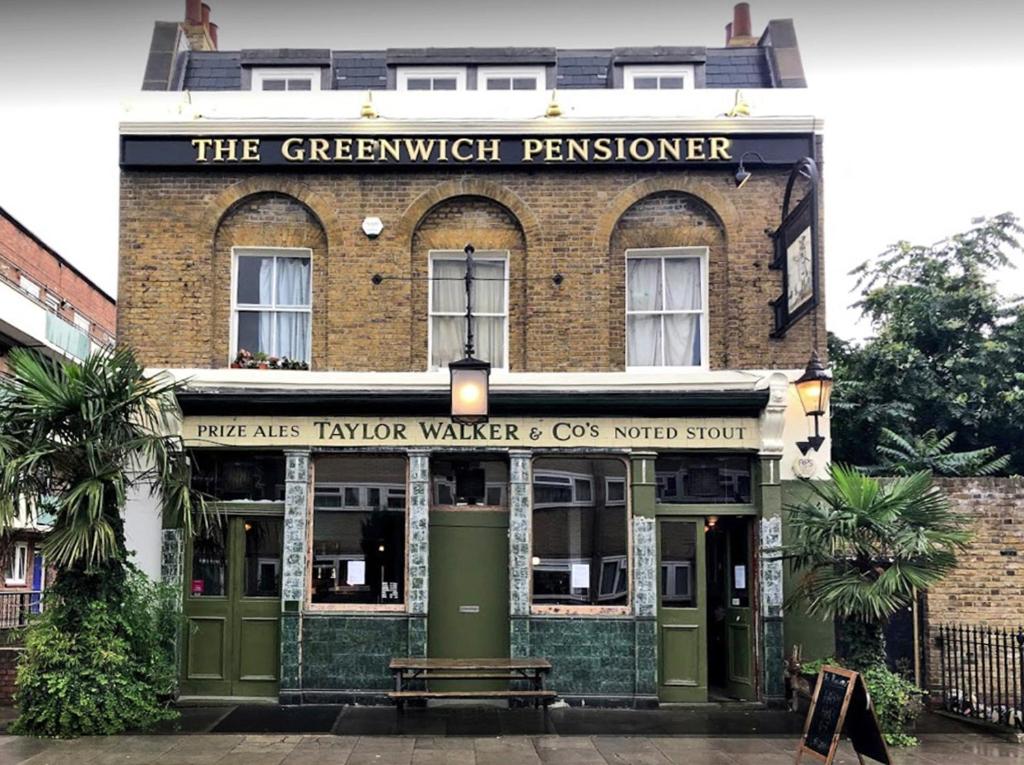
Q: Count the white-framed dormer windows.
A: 4